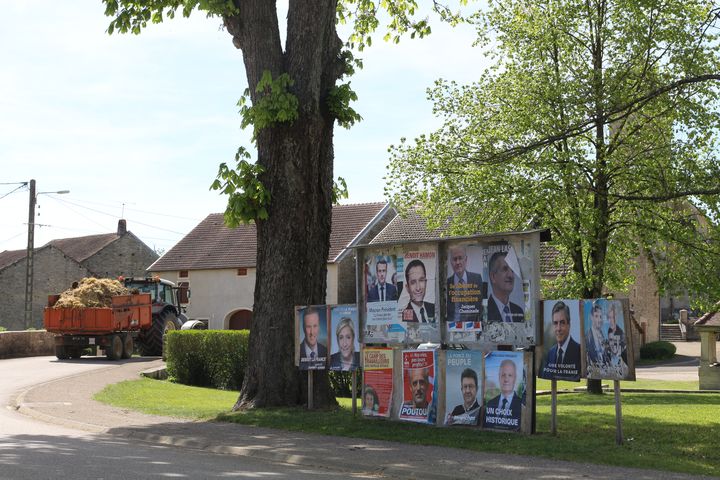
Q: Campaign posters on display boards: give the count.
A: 12